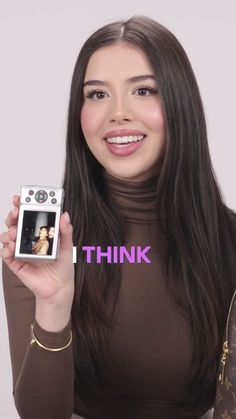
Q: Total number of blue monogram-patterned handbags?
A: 0